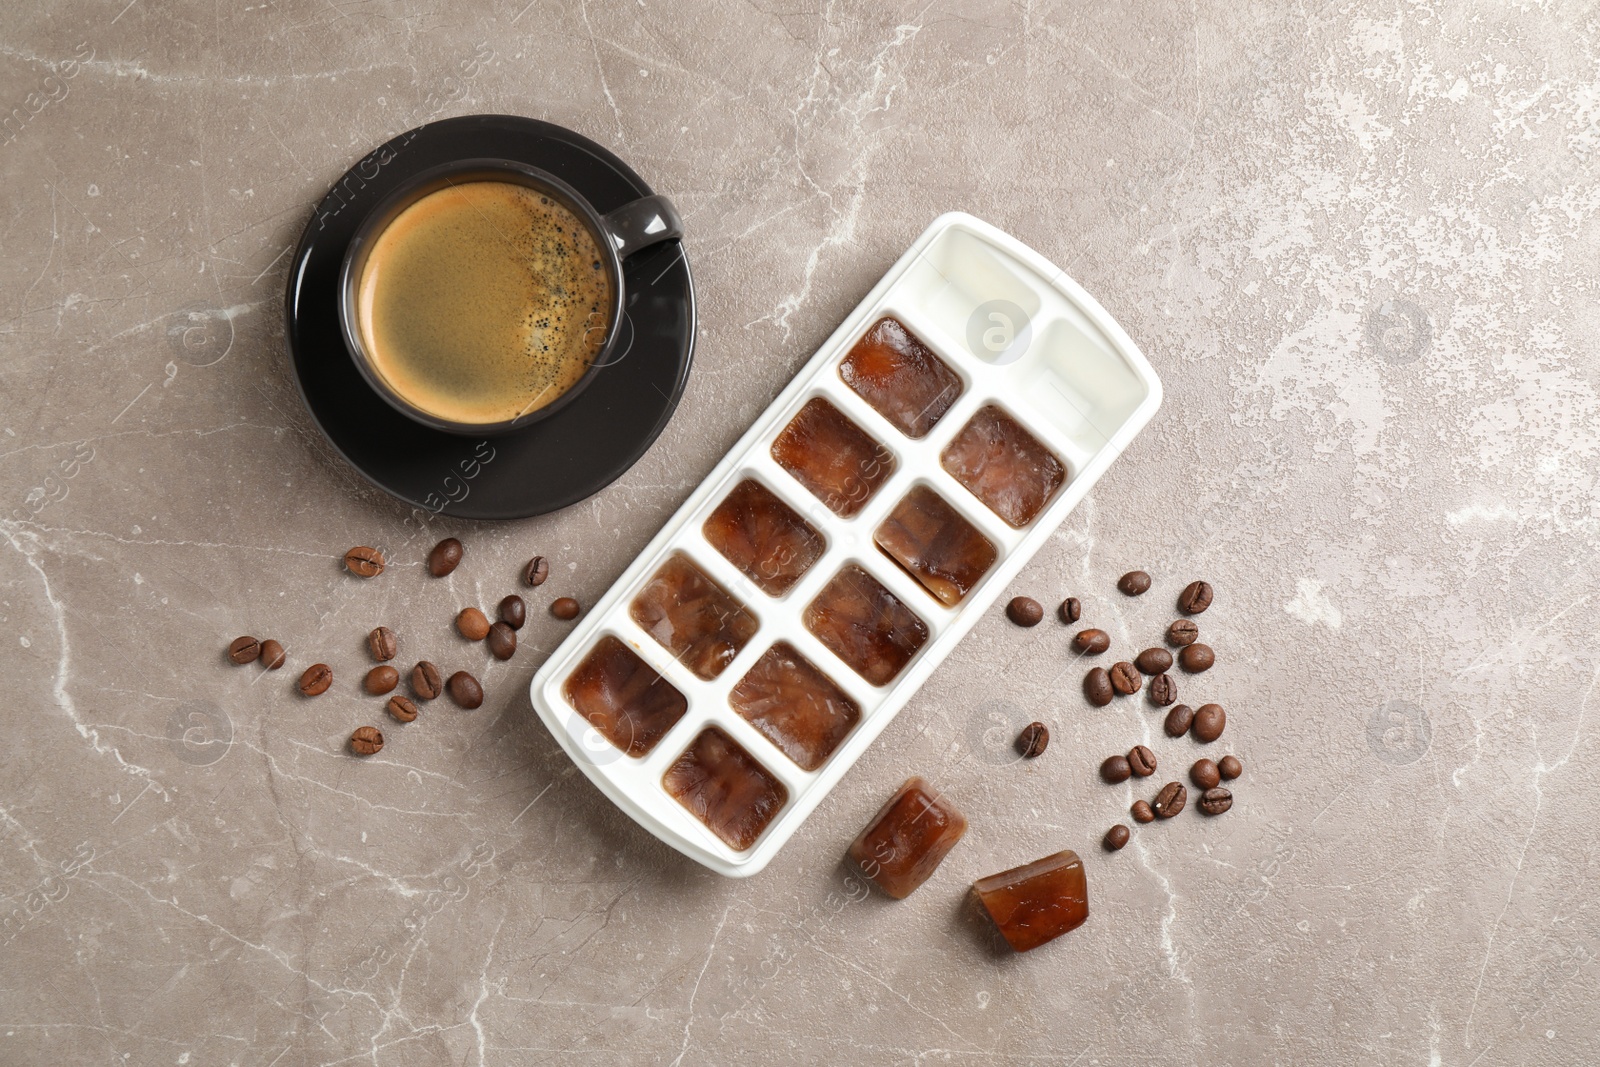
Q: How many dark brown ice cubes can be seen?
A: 12